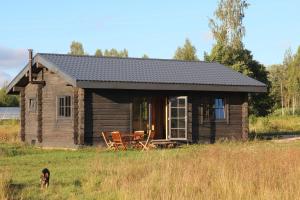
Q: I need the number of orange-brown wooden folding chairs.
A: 4